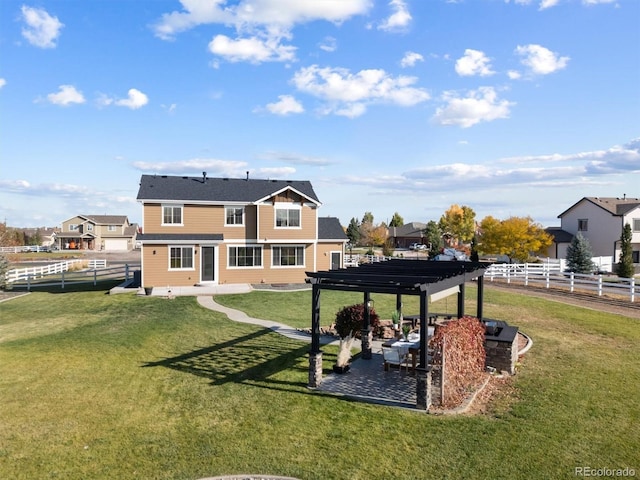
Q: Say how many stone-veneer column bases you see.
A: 3